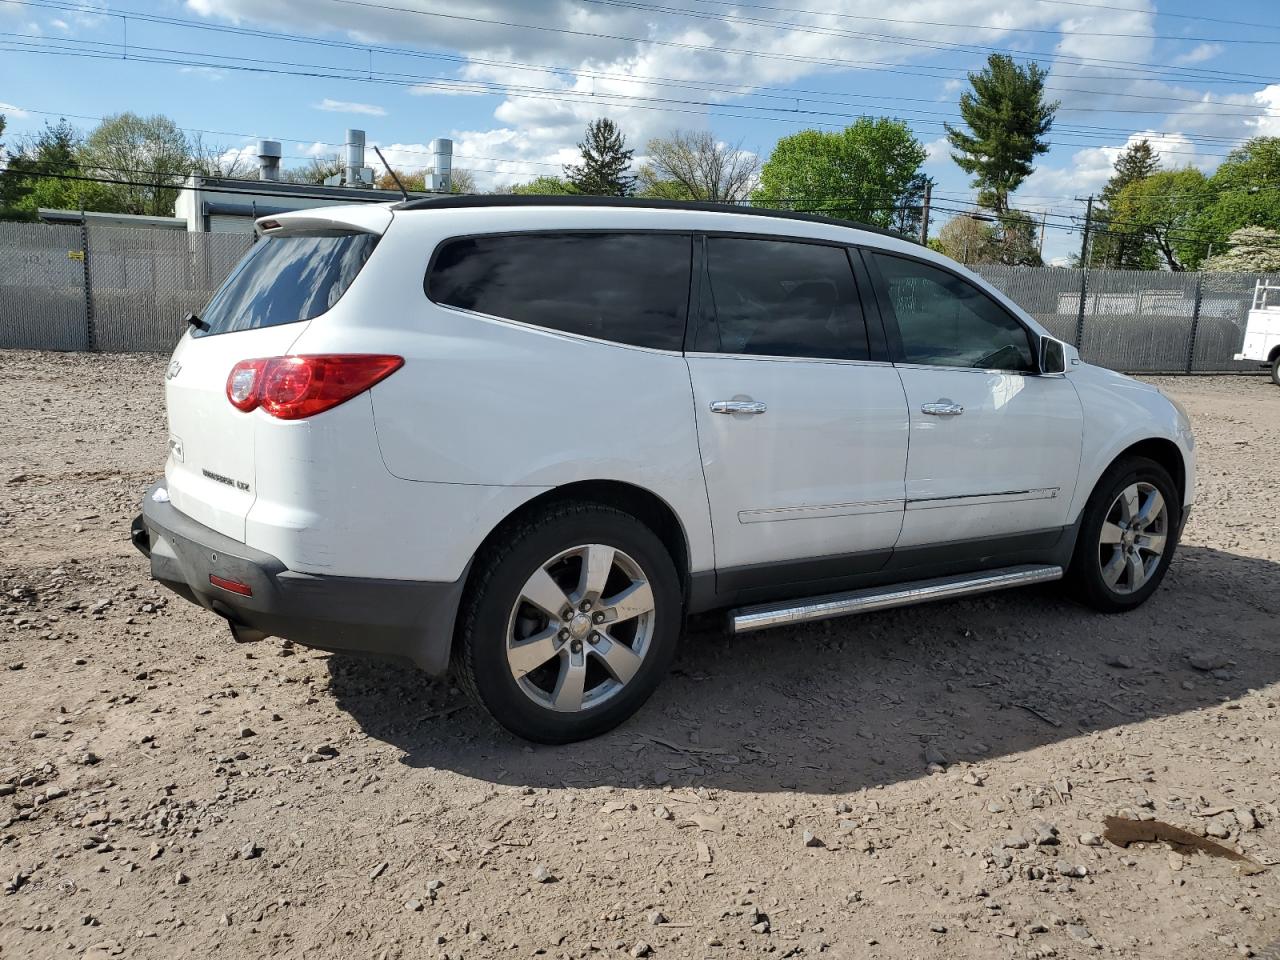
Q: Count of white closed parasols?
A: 0